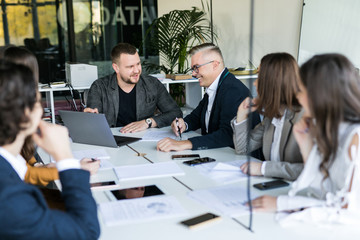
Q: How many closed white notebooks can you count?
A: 1